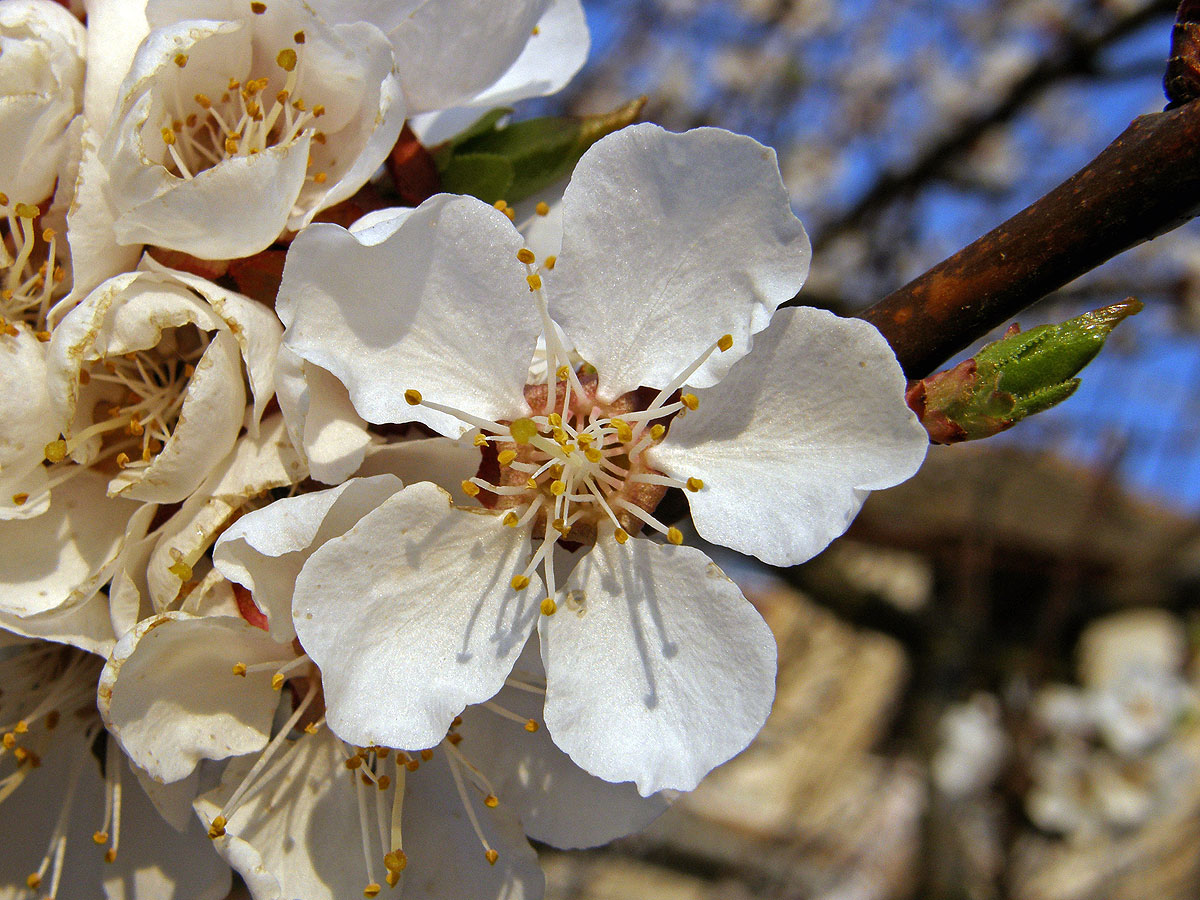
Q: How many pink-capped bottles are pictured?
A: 0